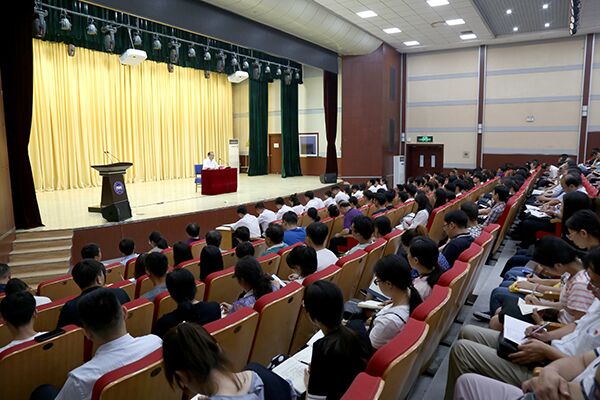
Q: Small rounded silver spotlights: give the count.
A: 11